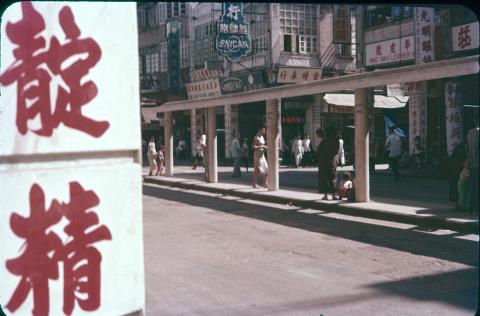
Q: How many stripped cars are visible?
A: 0